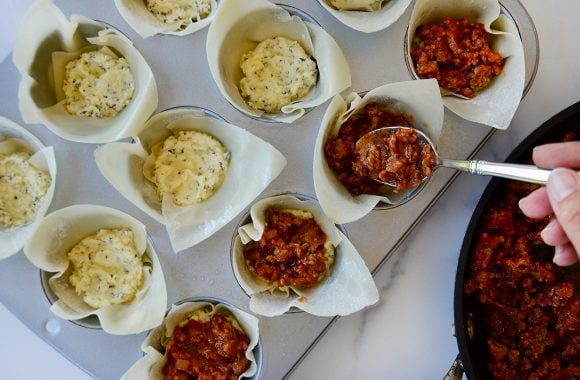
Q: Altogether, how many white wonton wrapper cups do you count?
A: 11